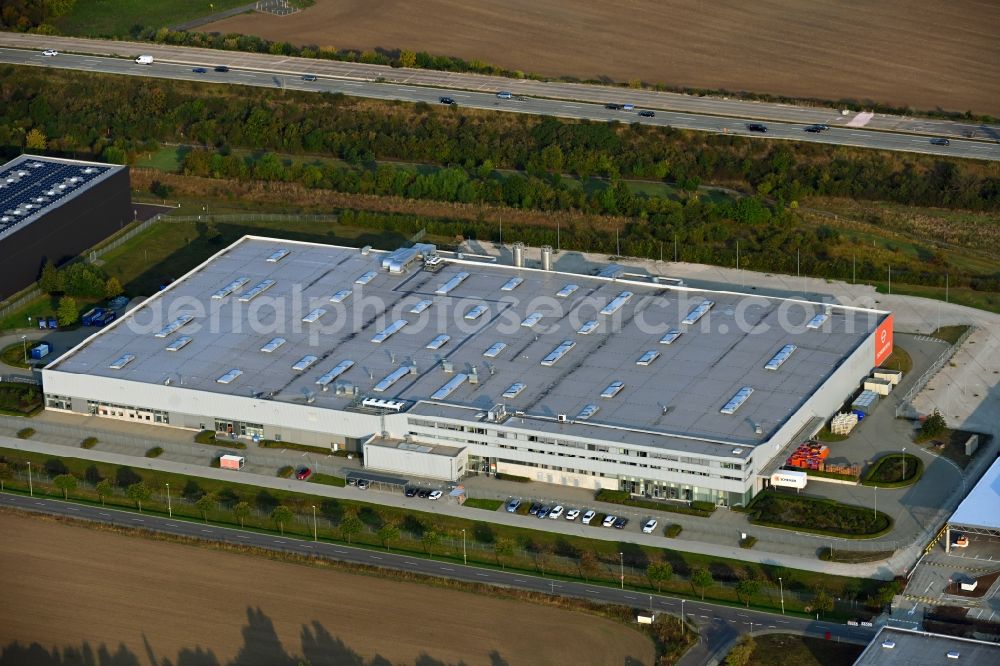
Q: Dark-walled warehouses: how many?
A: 1